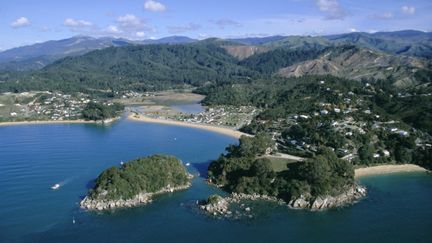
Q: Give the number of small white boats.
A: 5